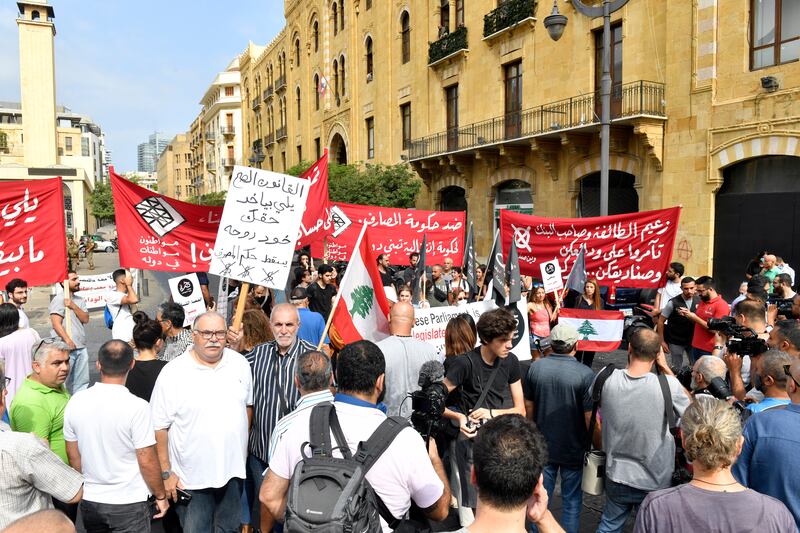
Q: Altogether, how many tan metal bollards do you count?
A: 0